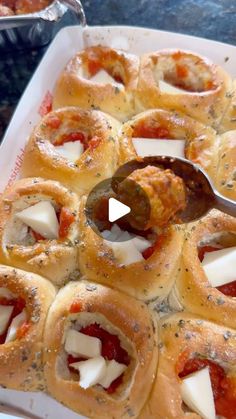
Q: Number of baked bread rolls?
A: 12